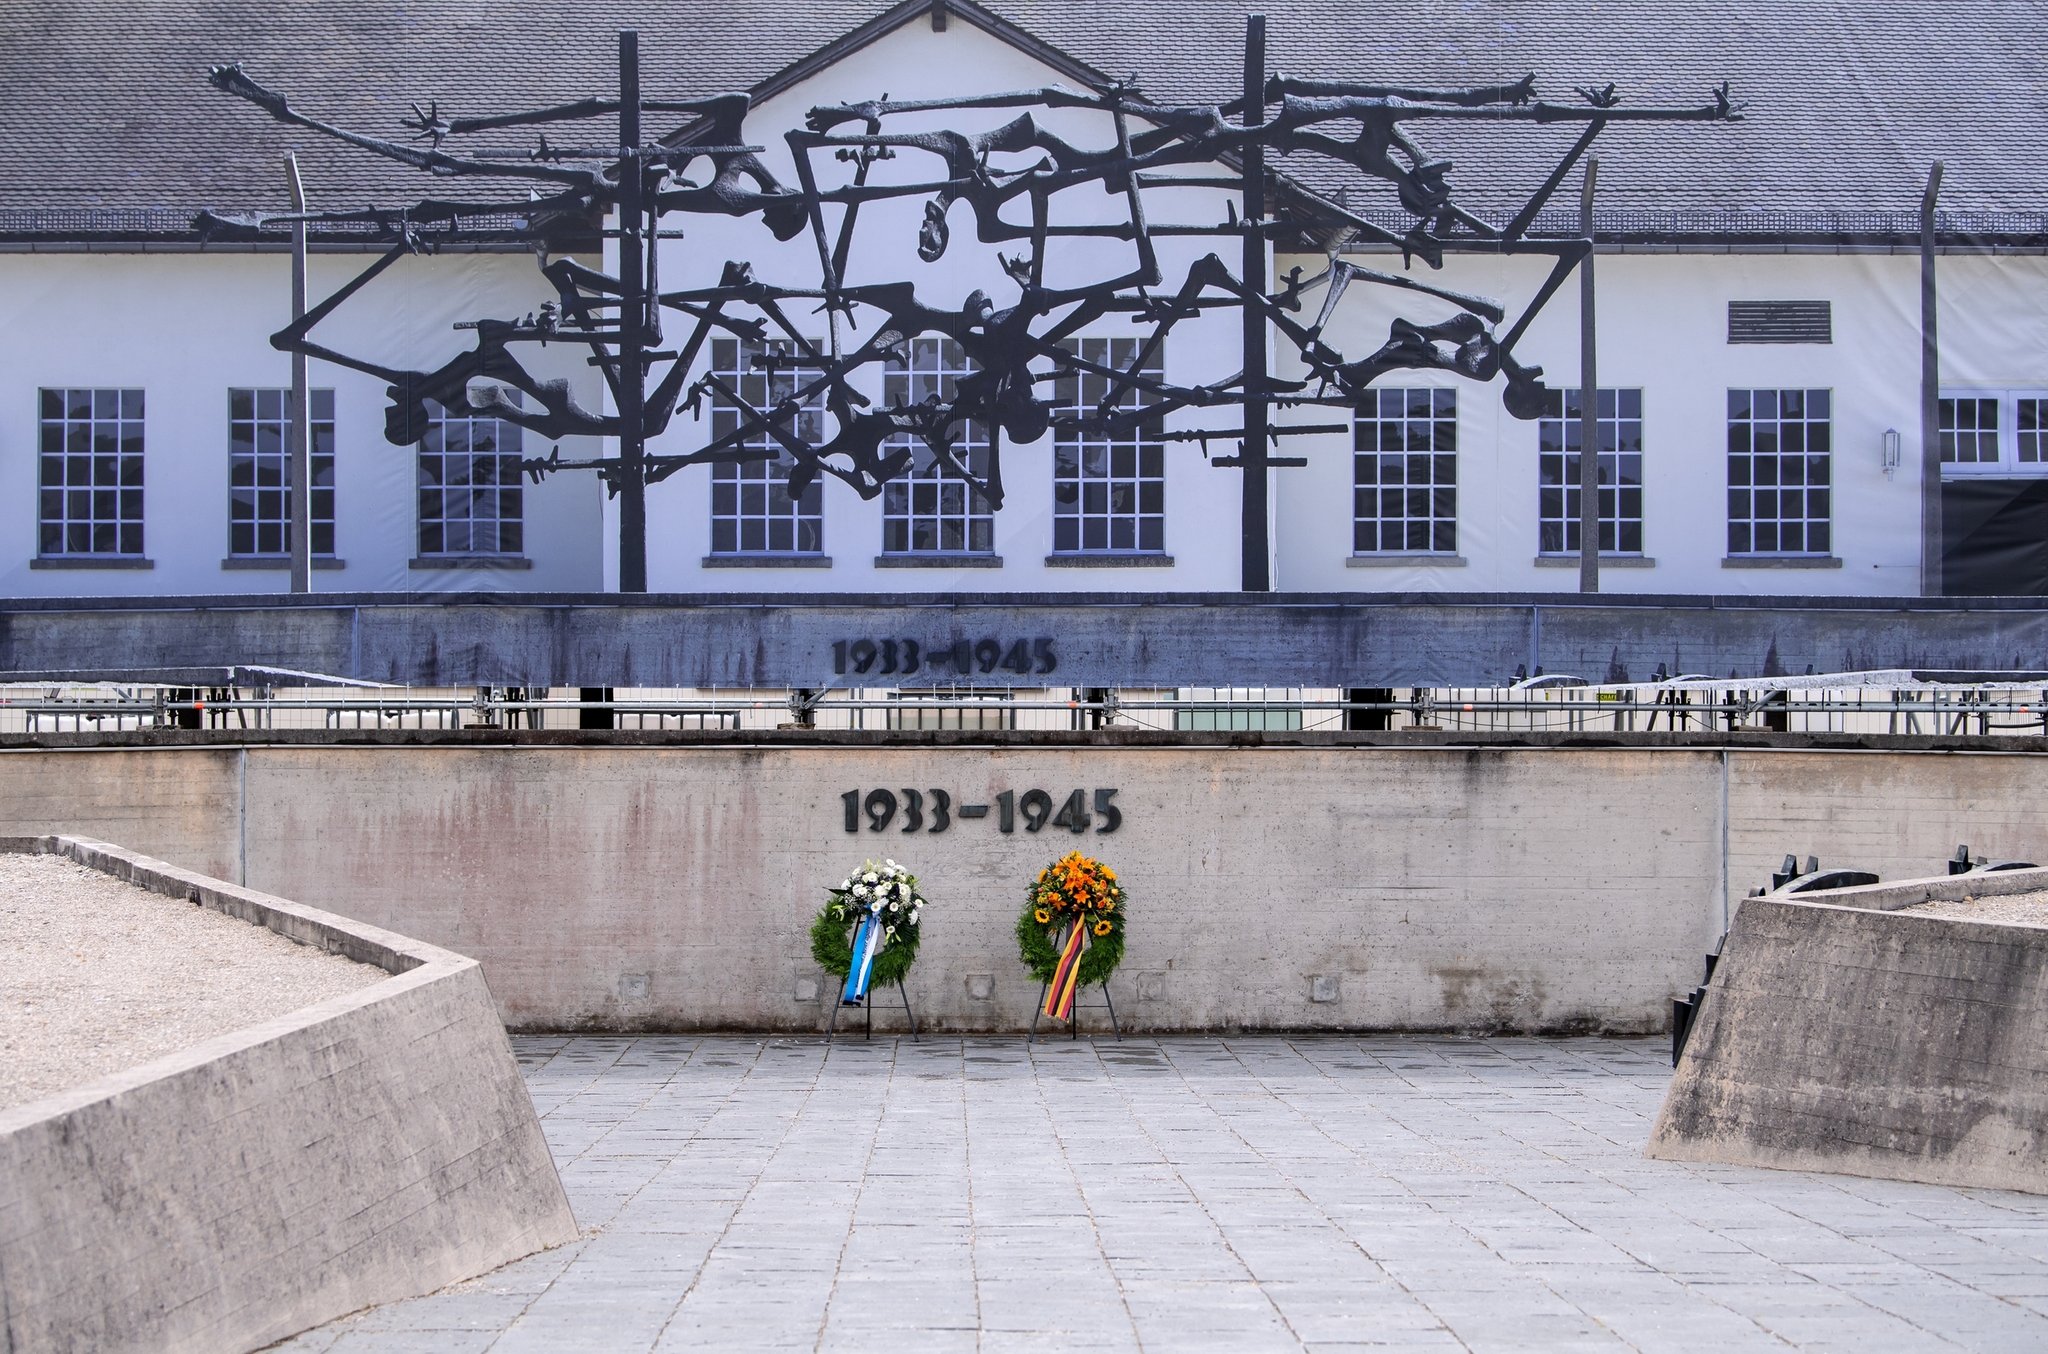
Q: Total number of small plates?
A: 5